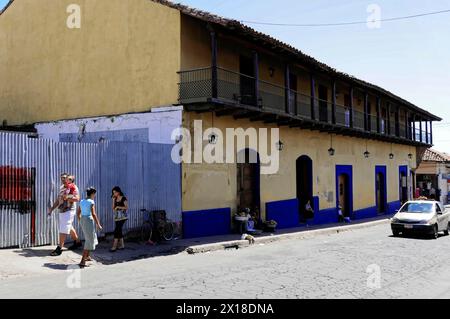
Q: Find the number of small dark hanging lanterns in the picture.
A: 6